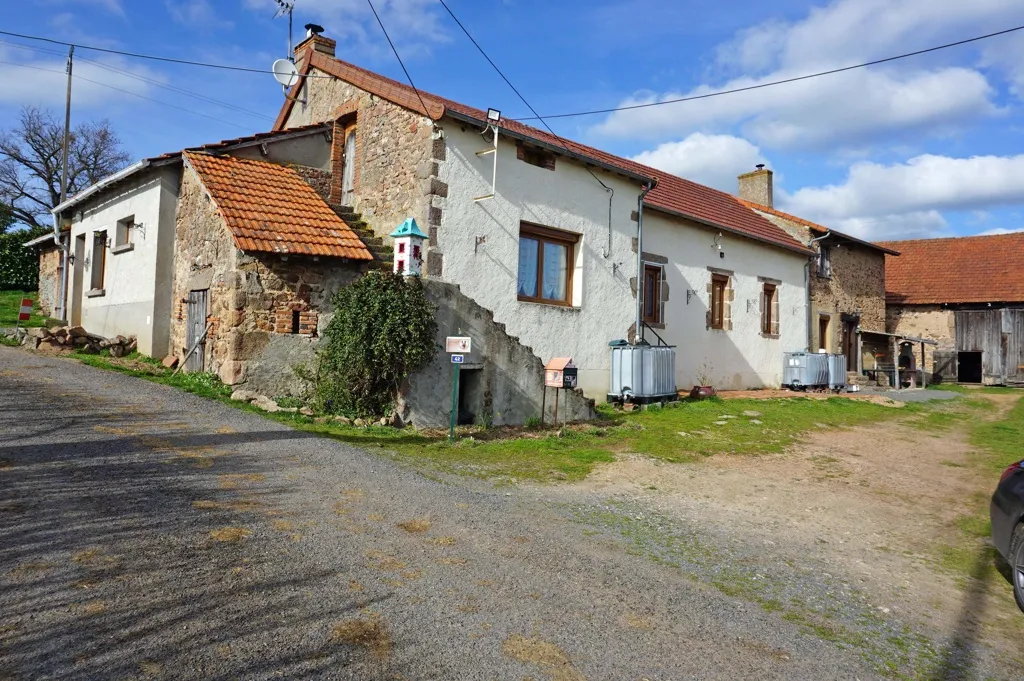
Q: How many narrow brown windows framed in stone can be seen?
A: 3